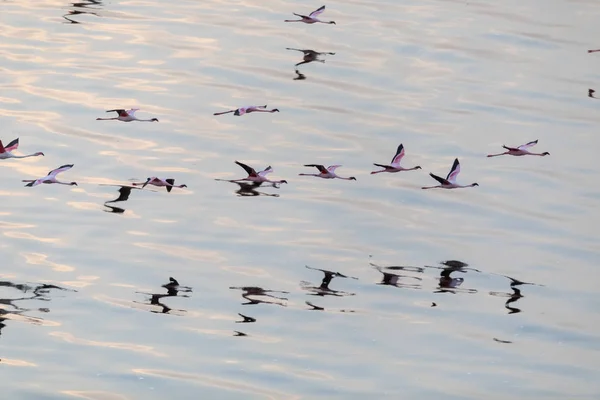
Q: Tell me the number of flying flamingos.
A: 11